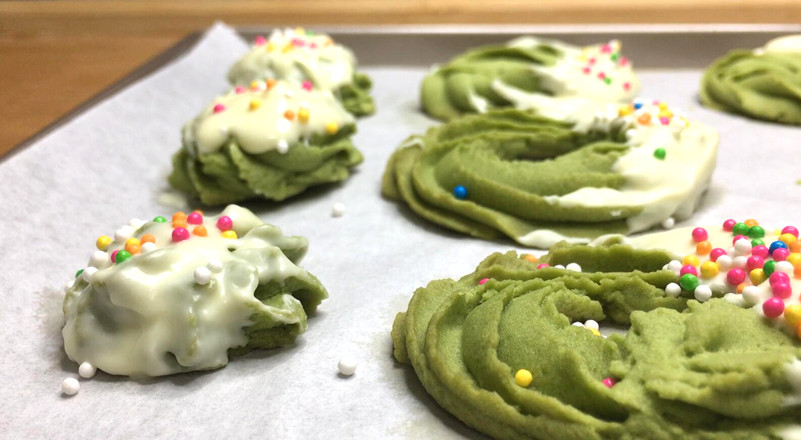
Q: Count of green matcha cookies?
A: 7